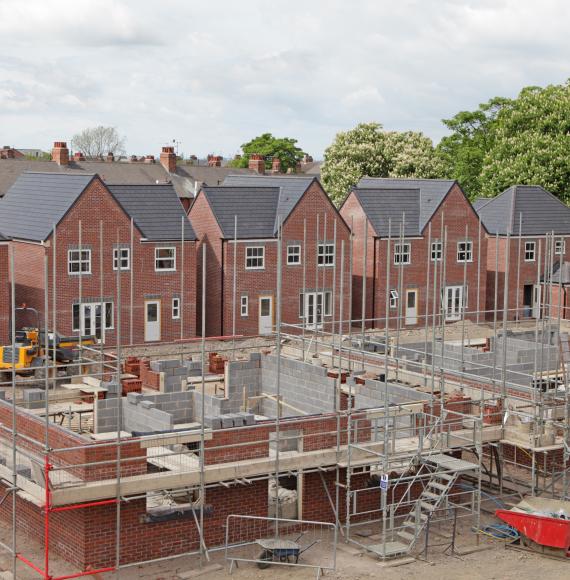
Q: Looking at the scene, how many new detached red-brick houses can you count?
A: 4